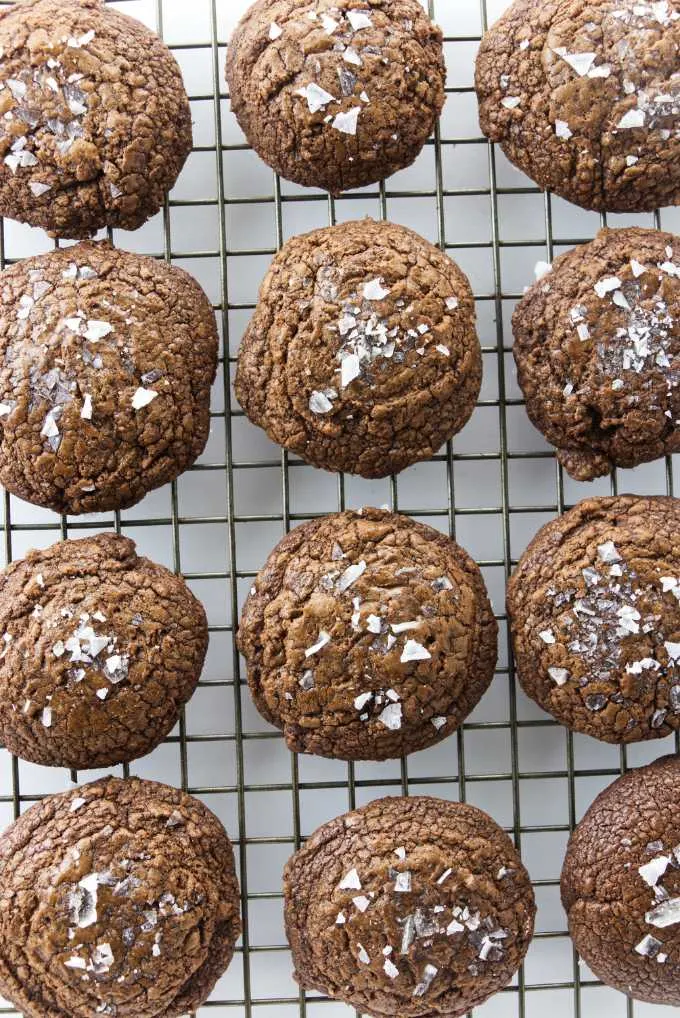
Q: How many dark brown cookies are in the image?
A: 12